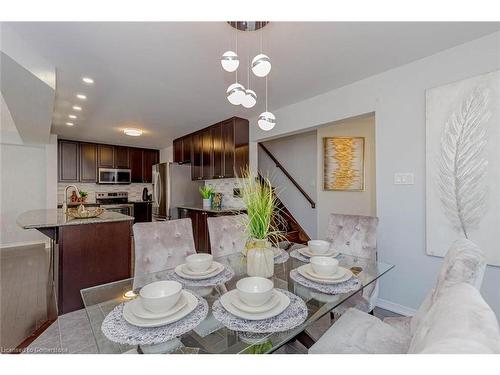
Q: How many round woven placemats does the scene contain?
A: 6